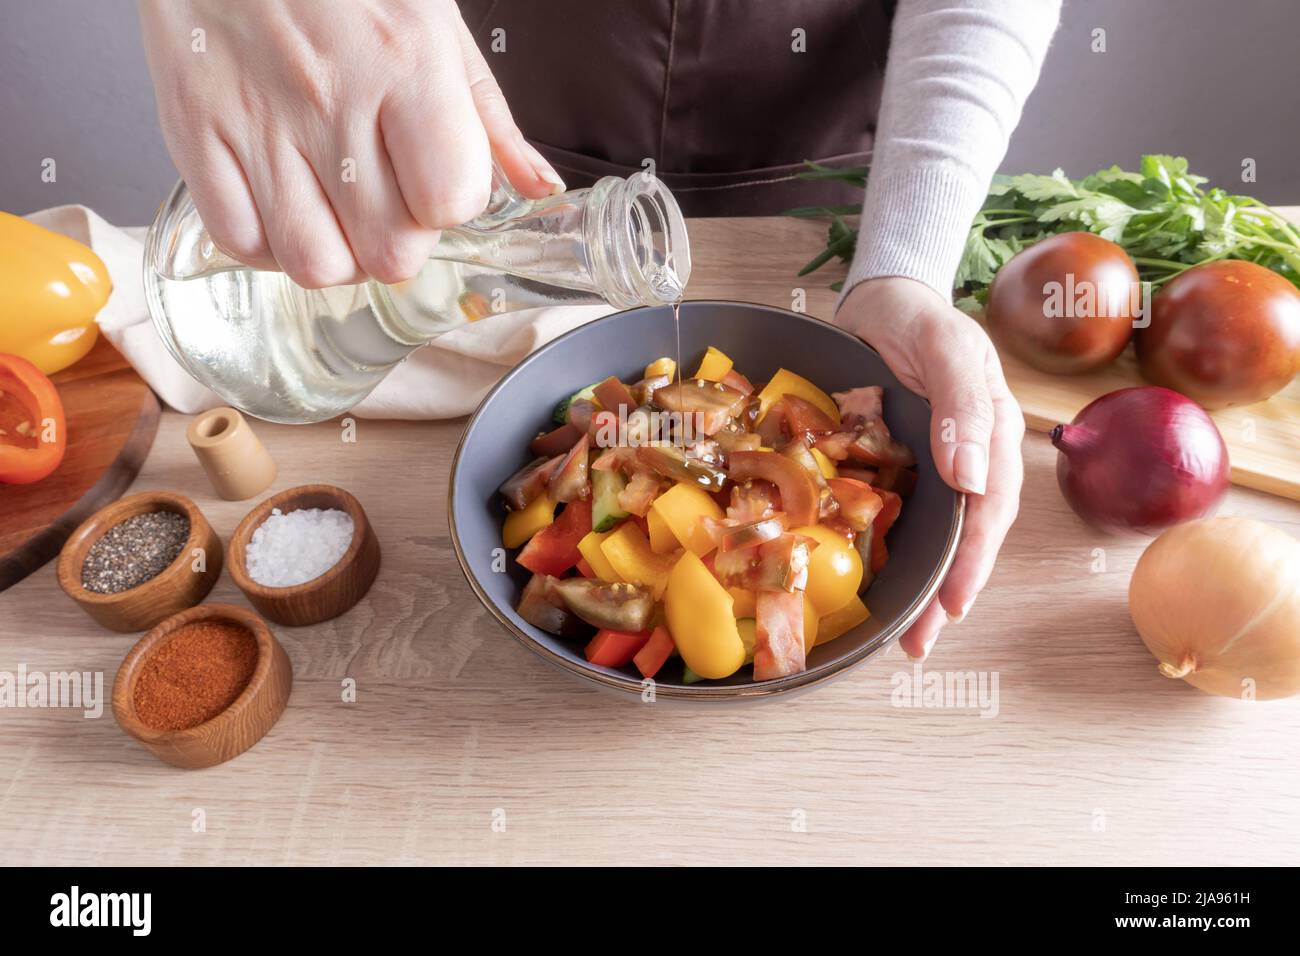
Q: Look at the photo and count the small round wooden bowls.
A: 3